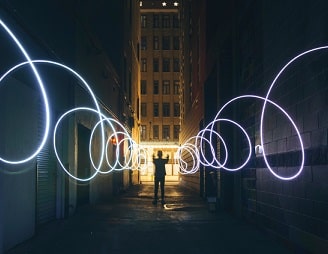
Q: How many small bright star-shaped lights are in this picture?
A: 2